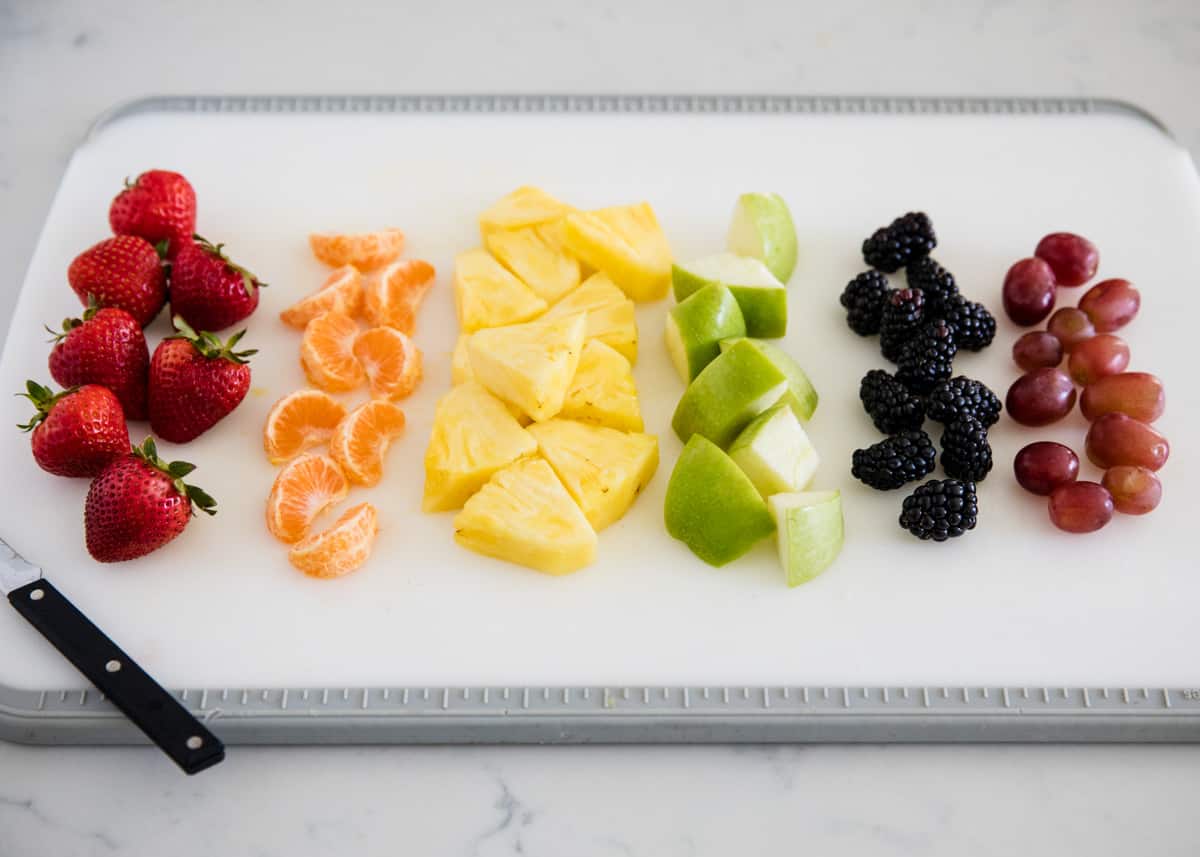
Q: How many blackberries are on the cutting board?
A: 11